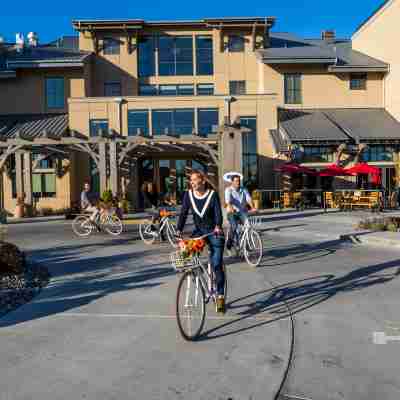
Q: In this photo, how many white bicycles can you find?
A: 4